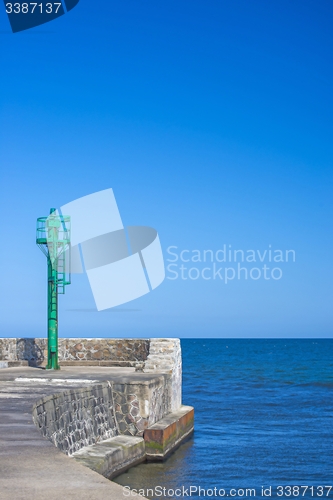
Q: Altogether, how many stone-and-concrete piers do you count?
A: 1